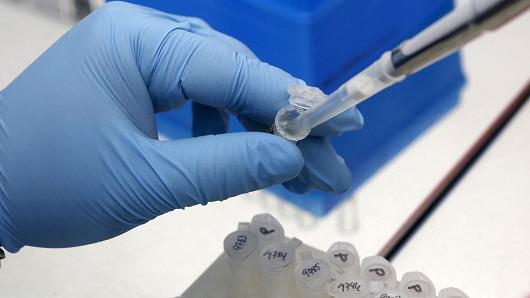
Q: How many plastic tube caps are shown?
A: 11